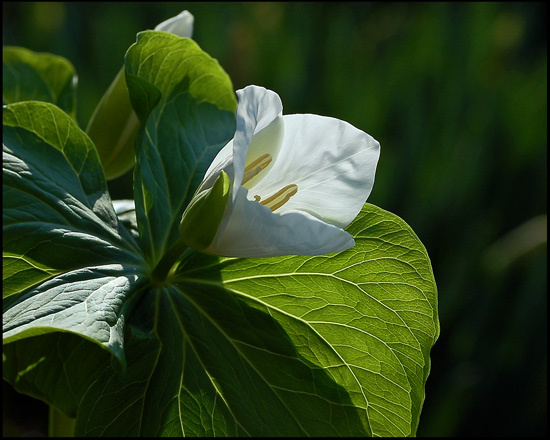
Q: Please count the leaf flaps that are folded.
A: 1